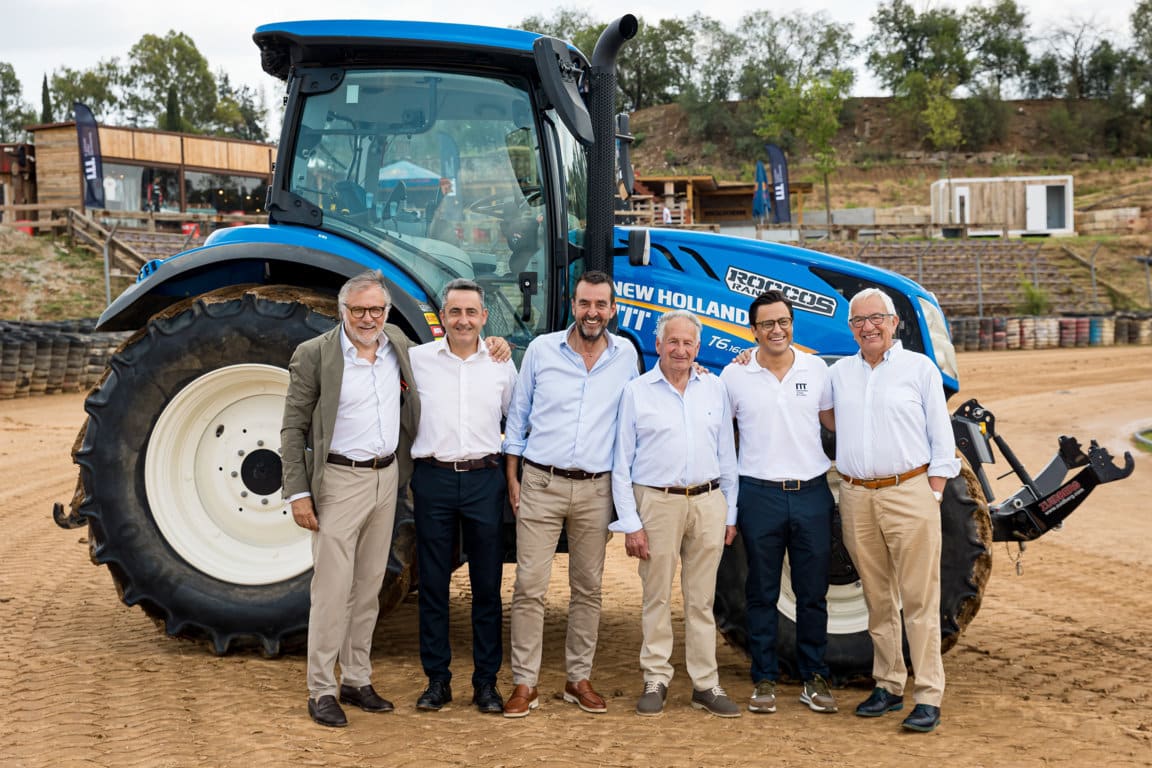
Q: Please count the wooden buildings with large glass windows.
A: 1